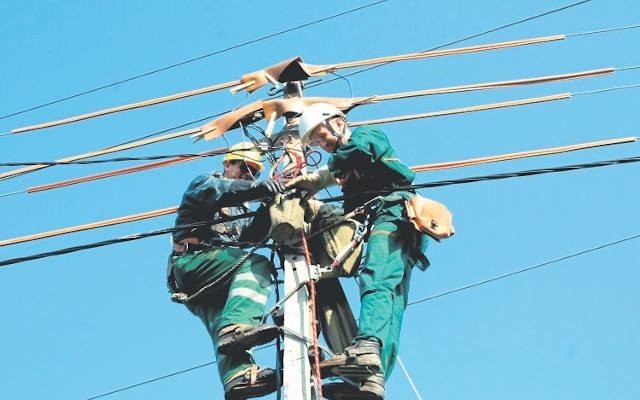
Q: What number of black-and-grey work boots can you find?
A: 4